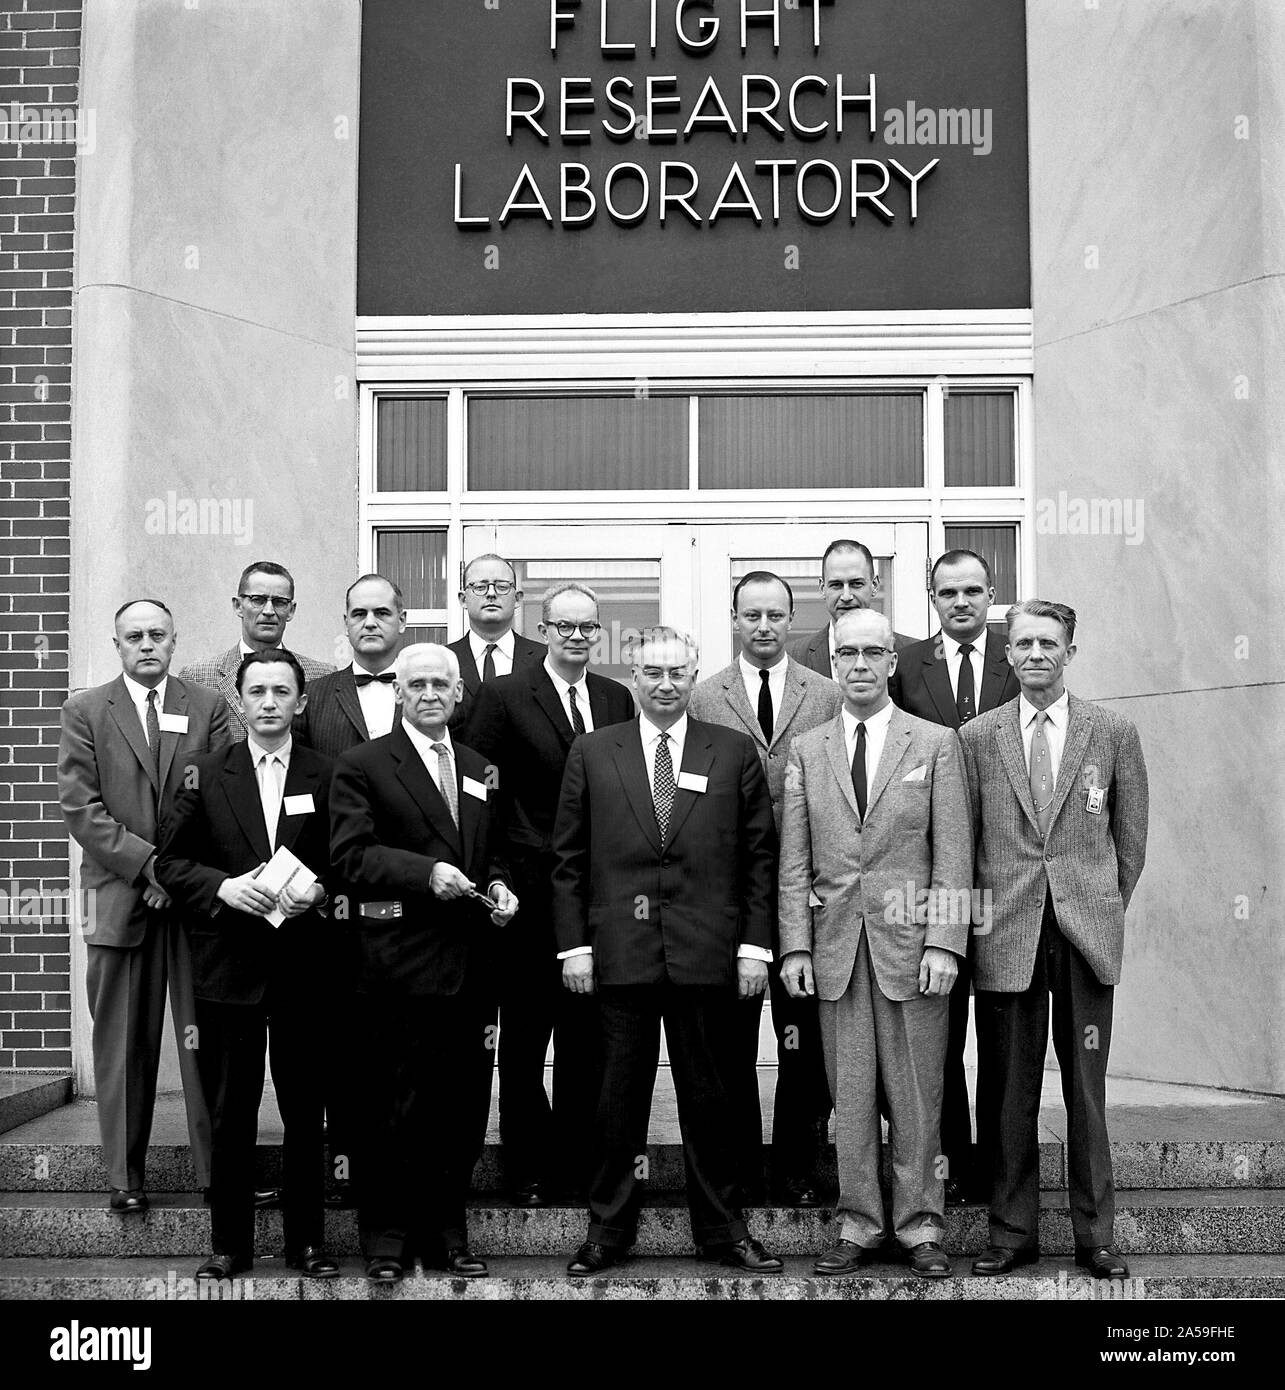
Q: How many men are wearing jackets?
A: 13